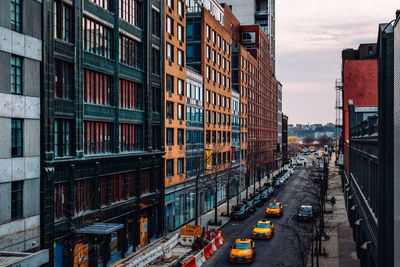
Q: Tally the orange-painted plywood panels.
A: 2